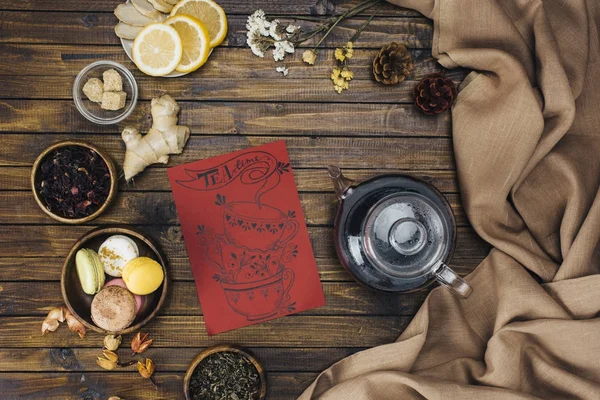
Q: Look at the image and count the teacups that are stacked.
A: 3